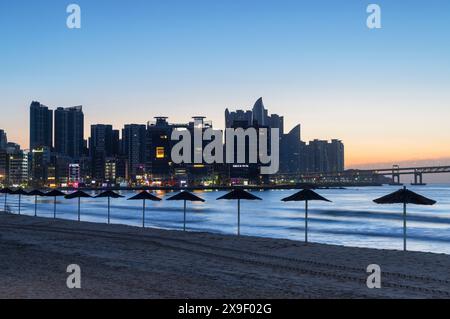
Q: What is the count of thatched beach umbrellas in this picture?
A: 11